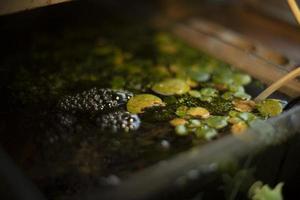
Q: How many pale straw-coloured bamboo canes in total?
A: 2